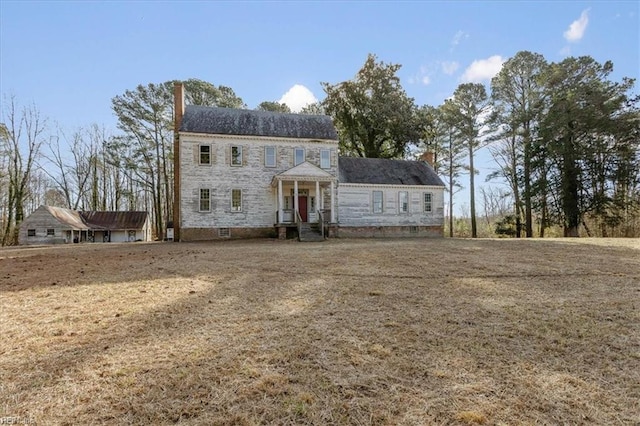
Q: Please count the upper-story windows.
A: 5